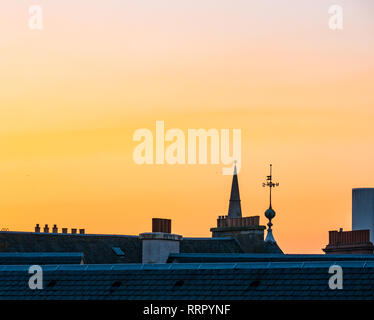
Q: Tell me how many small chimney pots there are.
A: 6